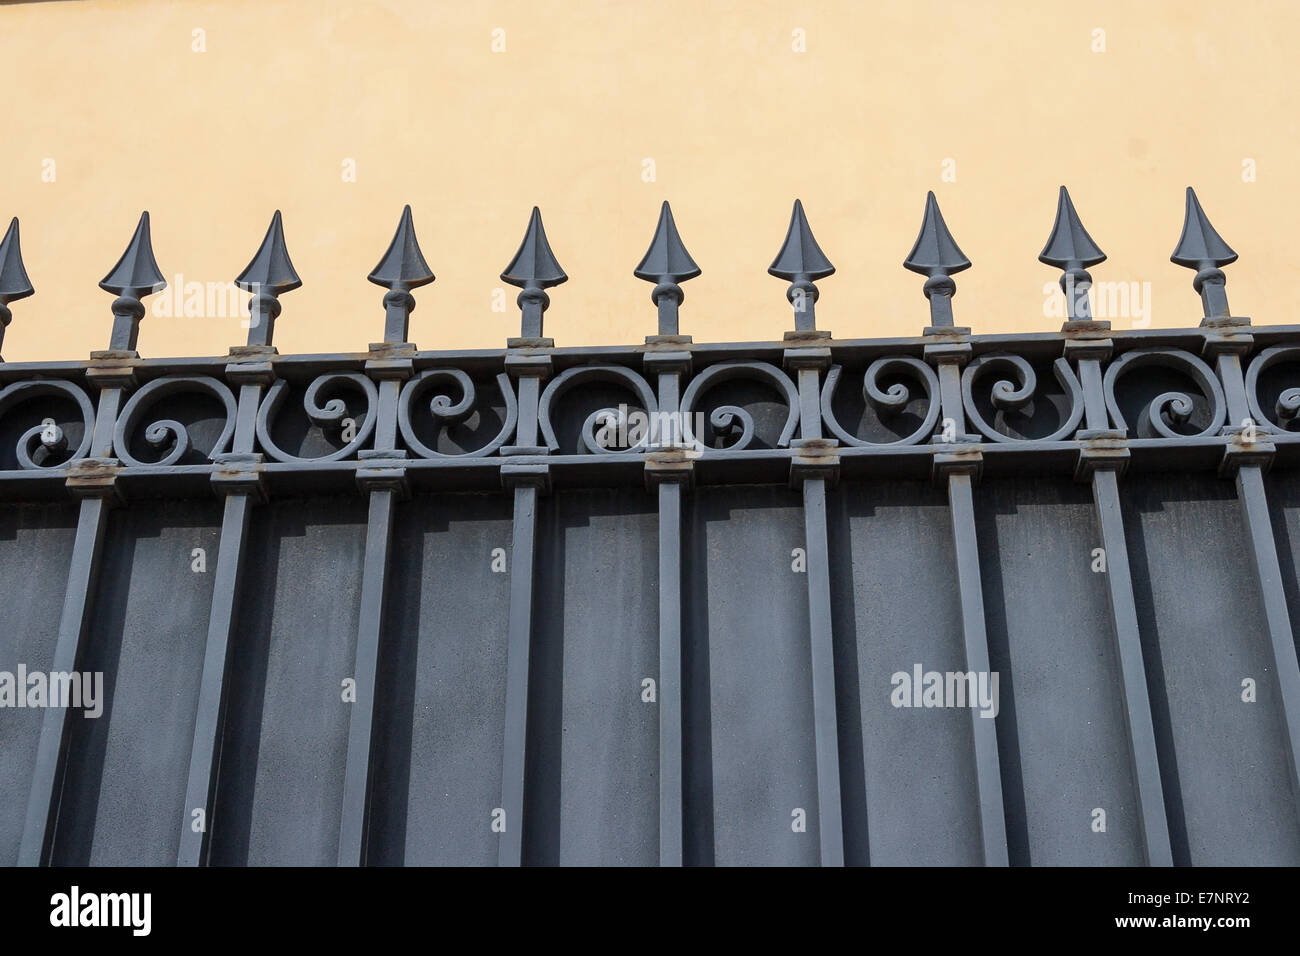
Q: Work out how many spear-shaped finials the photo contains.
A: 10